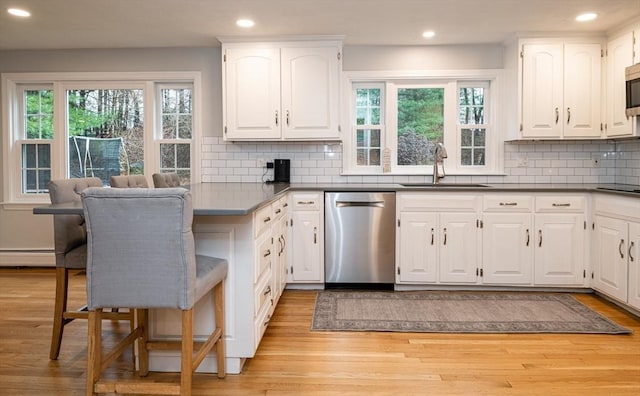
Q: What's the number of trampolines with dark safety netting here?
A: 1